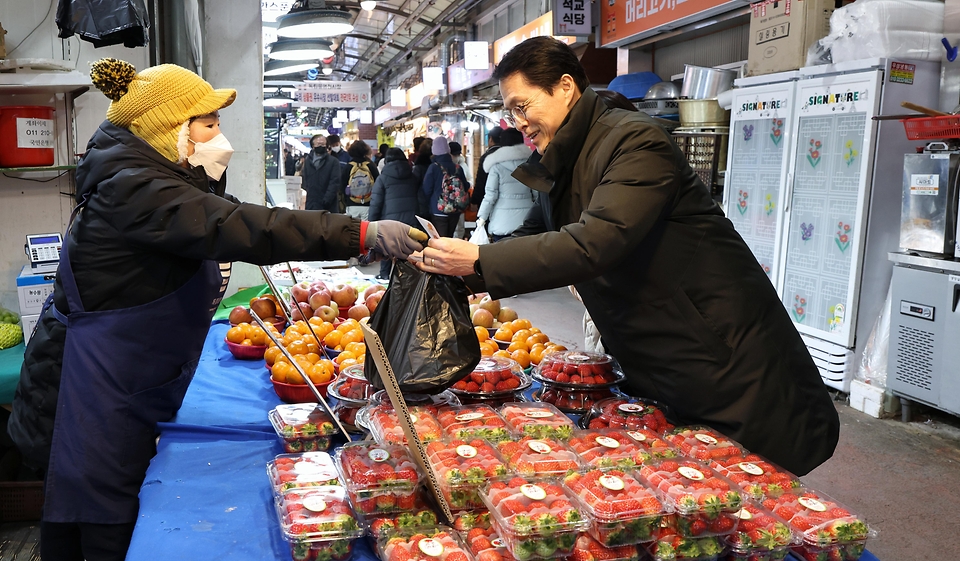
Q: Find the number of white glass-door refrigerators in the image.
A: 2